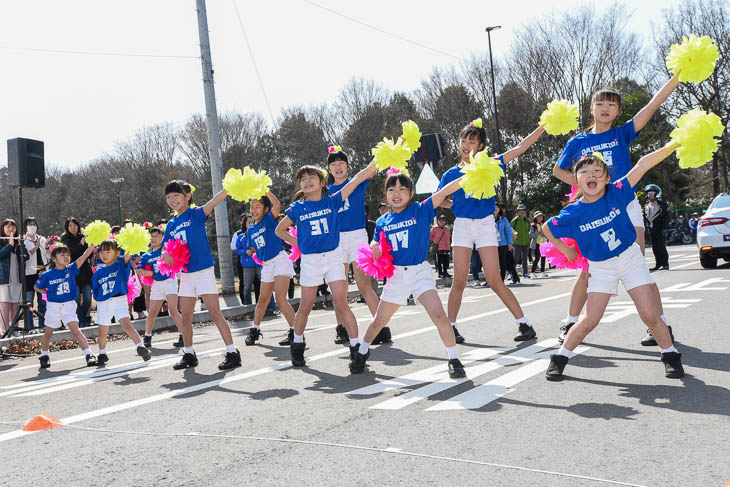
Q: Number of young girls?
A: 11